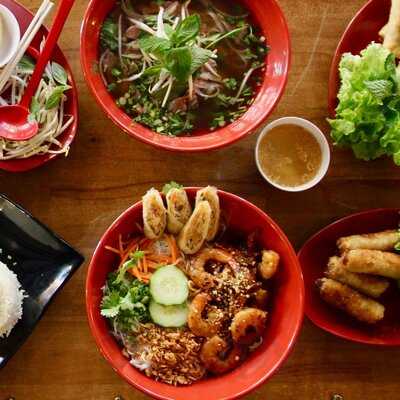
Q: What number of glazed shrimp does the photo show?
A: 4